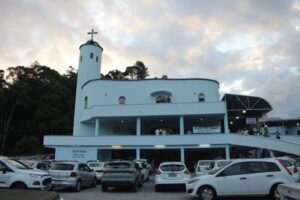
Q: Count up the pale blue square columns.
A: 7